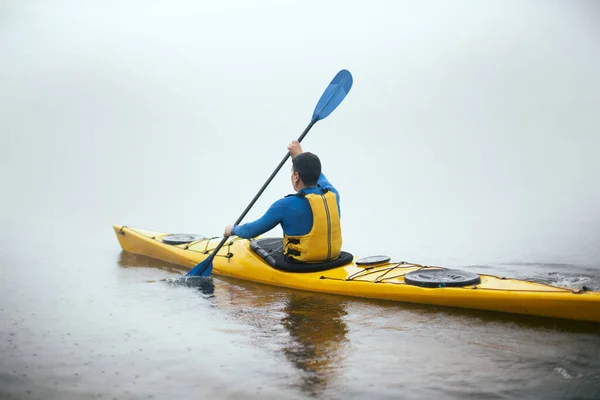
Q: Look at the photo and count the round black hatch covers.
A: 3